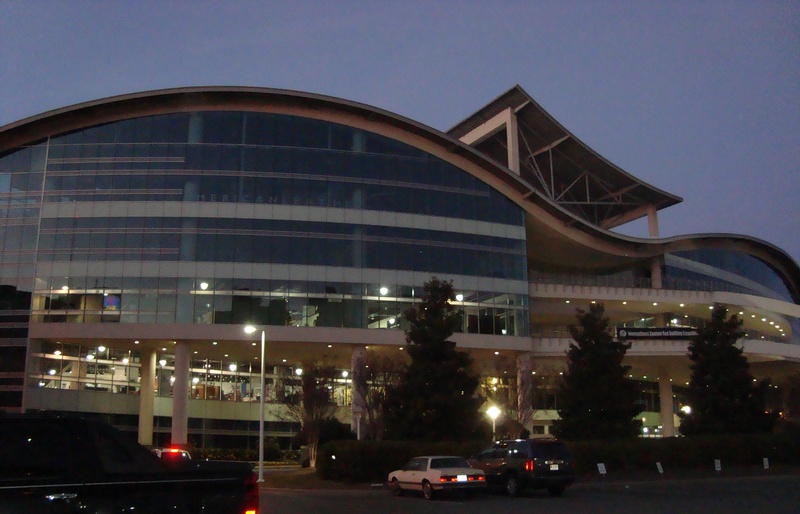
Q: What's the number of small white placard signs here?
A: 4